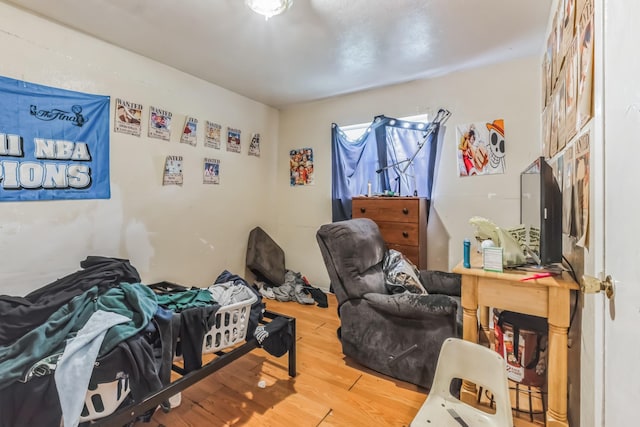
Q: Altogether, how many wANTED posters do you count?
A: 8